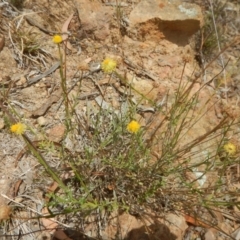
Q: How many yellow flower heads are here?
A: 5